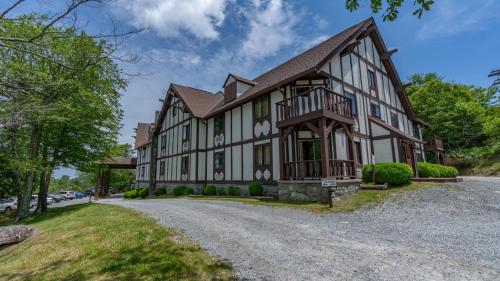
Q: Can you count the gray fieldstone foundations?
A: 1